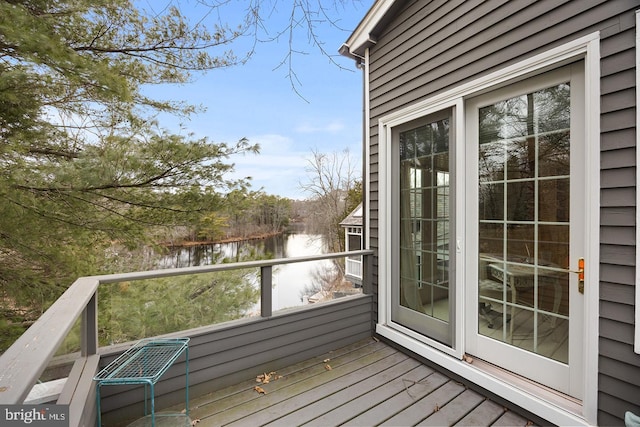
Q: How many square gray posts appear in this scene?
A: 3